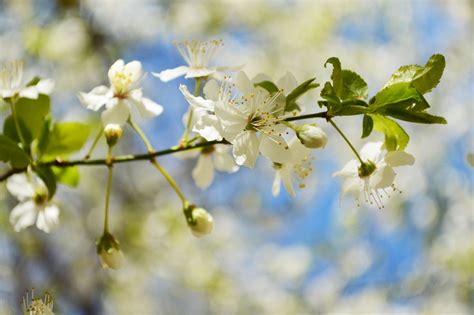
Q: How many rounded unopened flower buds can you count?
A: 4